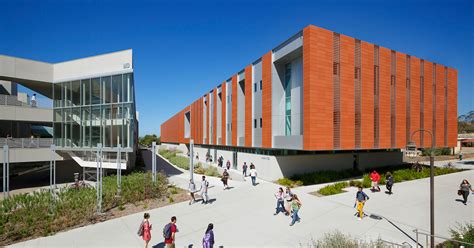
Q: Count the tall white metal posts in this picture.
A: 6